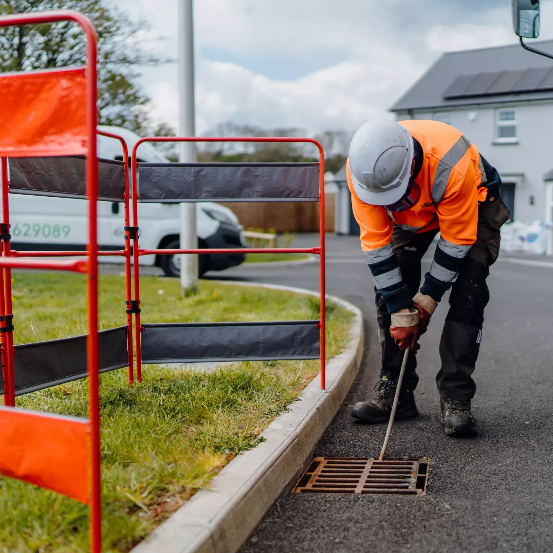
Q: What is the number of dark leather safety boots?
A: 2